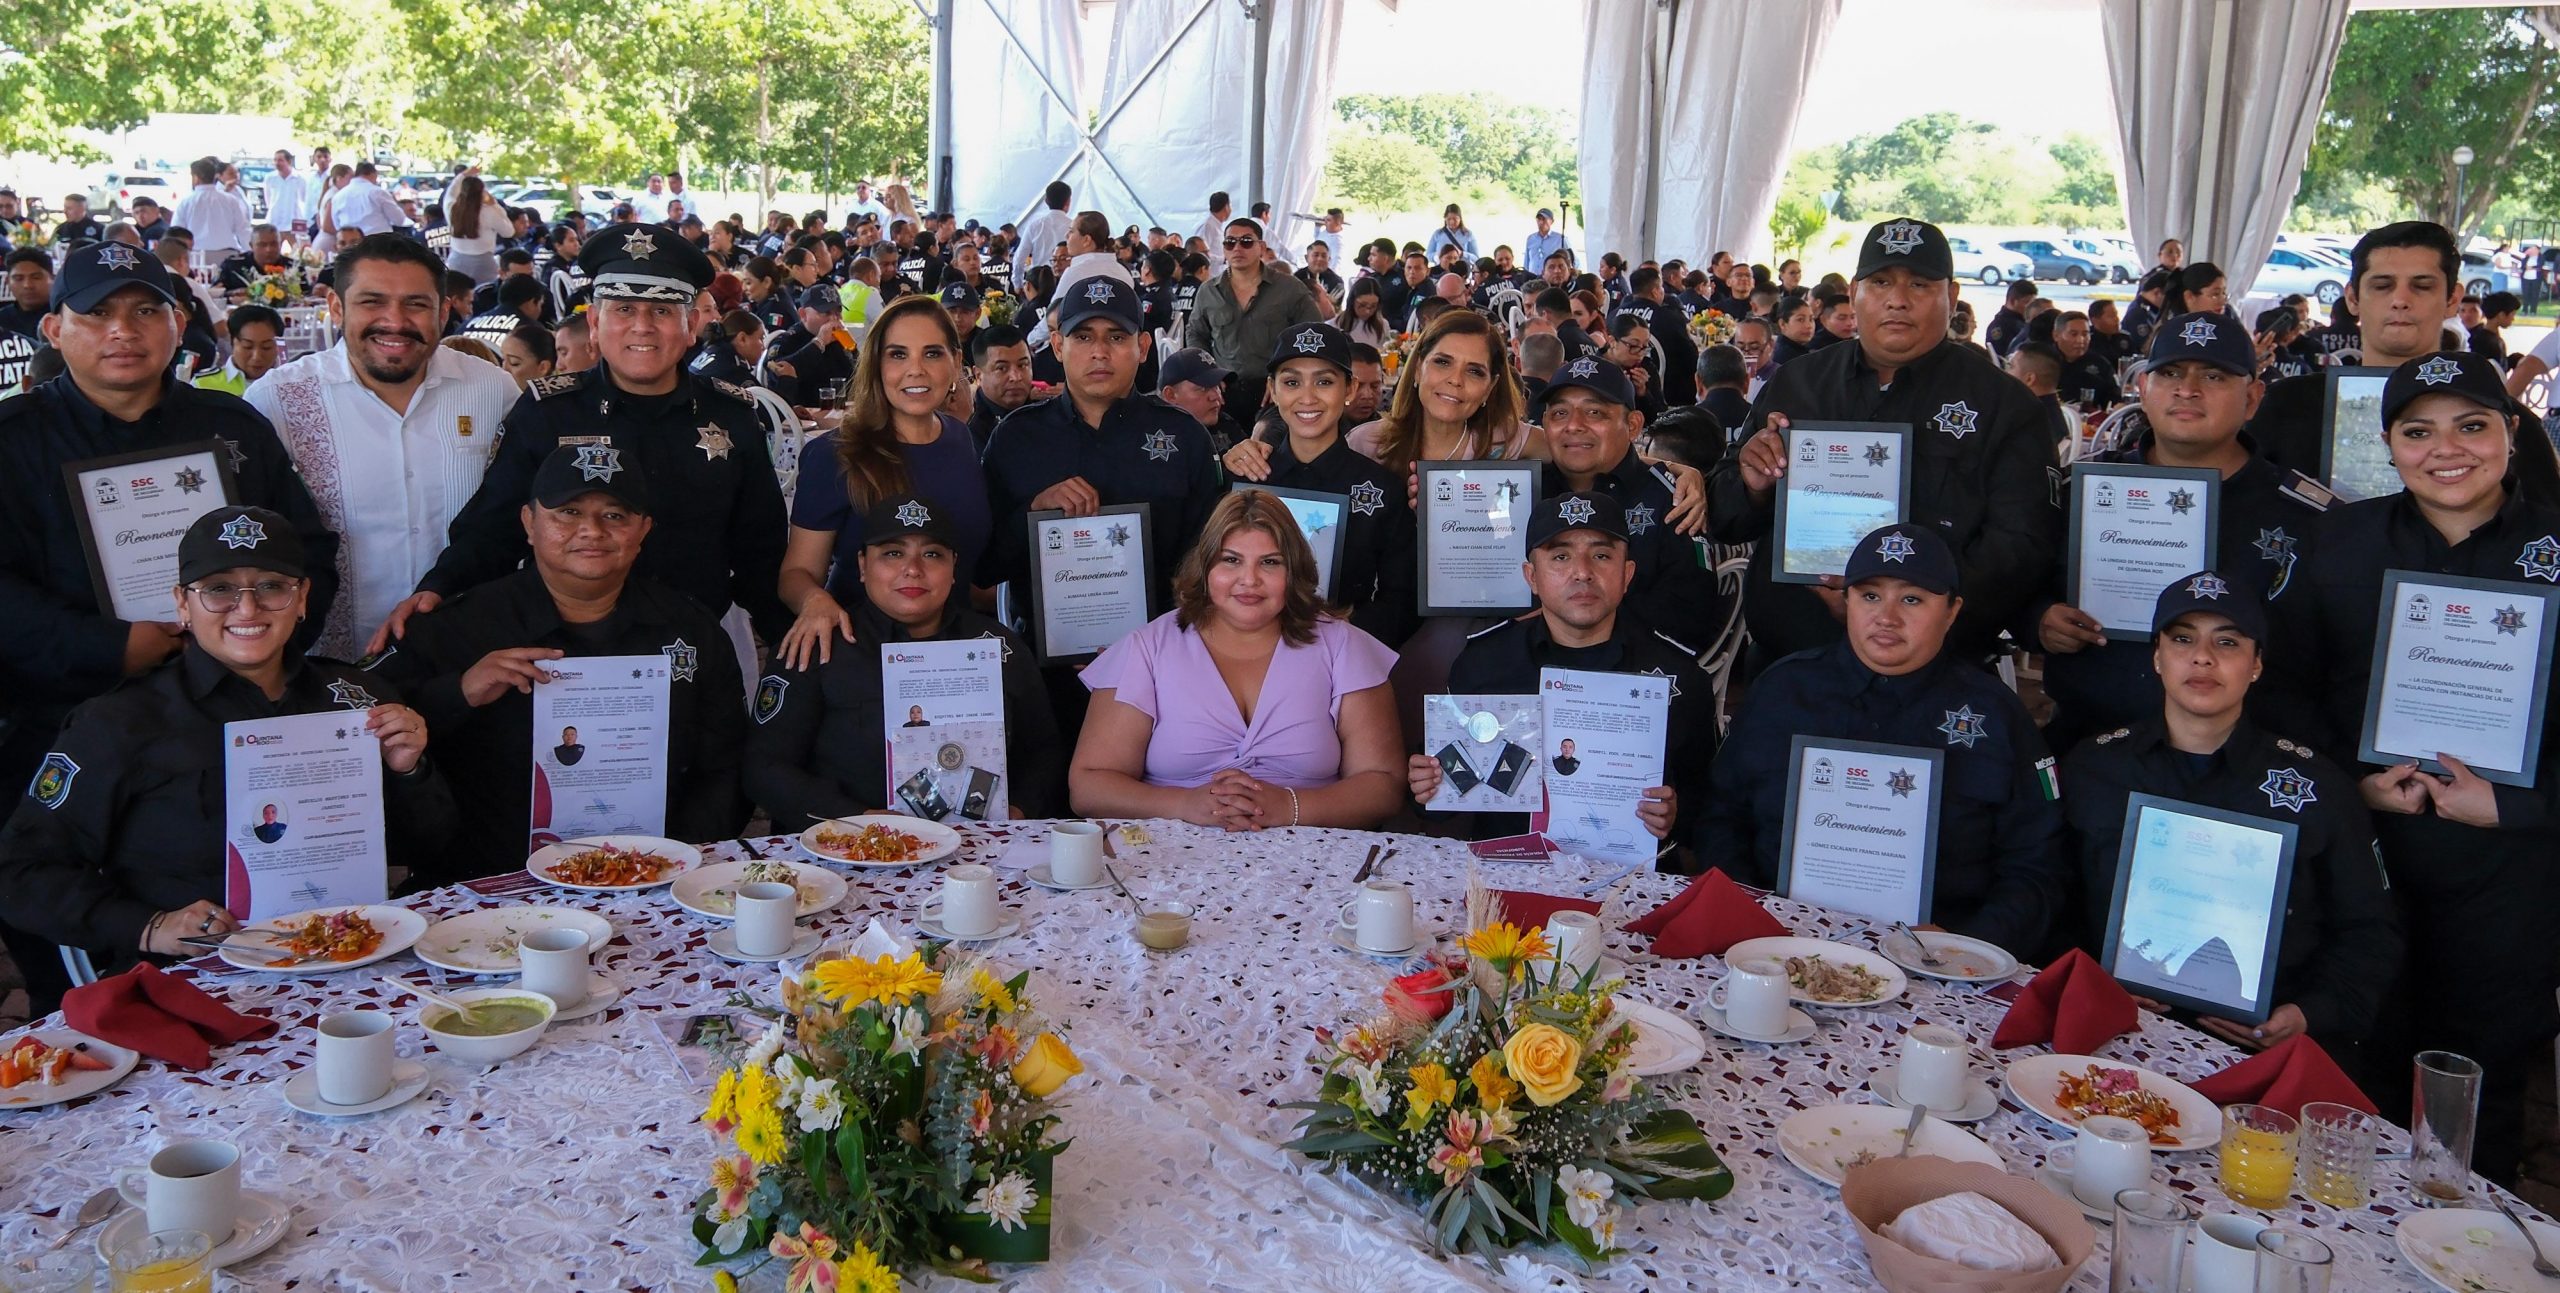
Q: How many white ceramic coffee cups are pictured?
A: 12